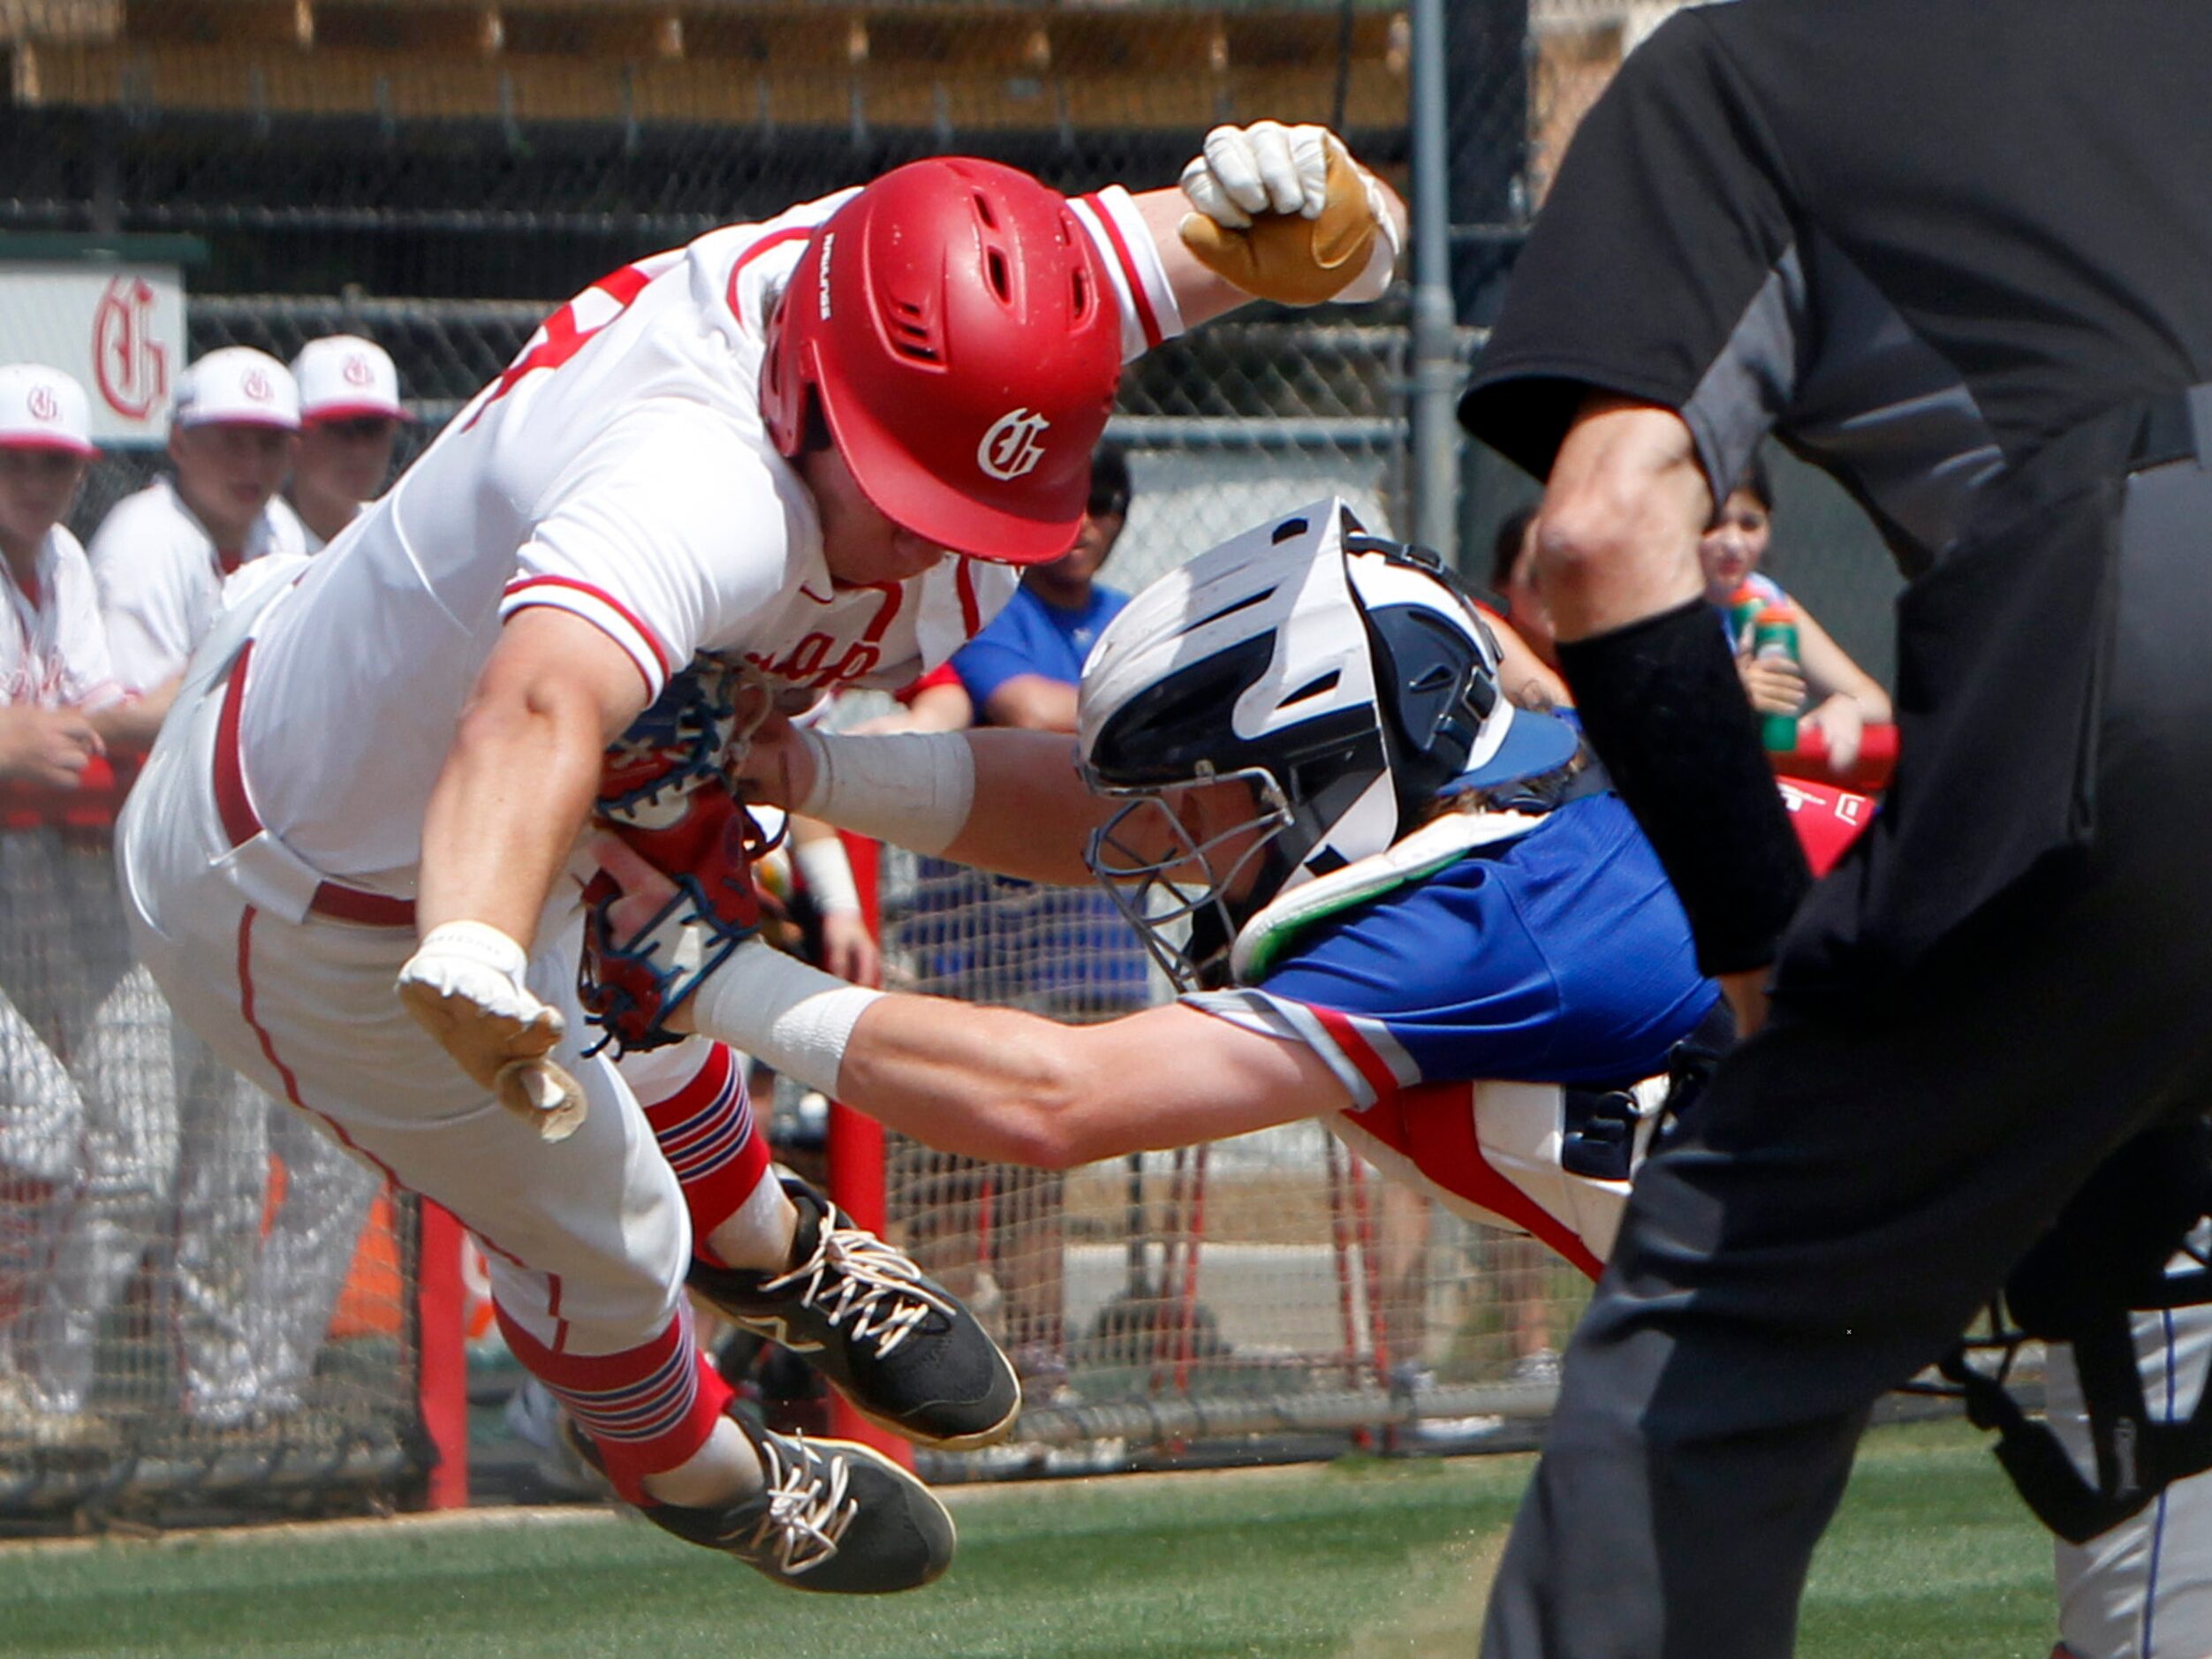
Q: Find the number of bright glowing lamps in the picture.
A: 0